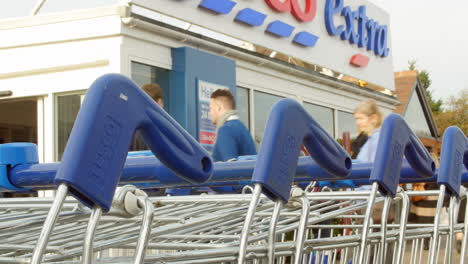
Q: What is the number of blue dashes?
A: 4